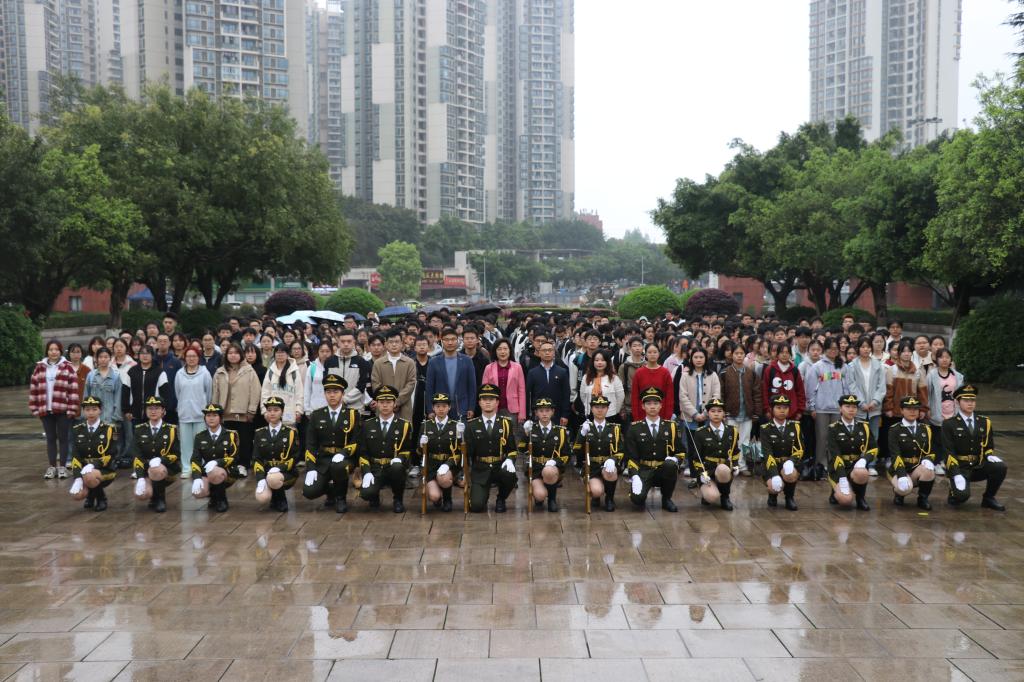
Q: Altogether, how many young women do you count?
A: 11